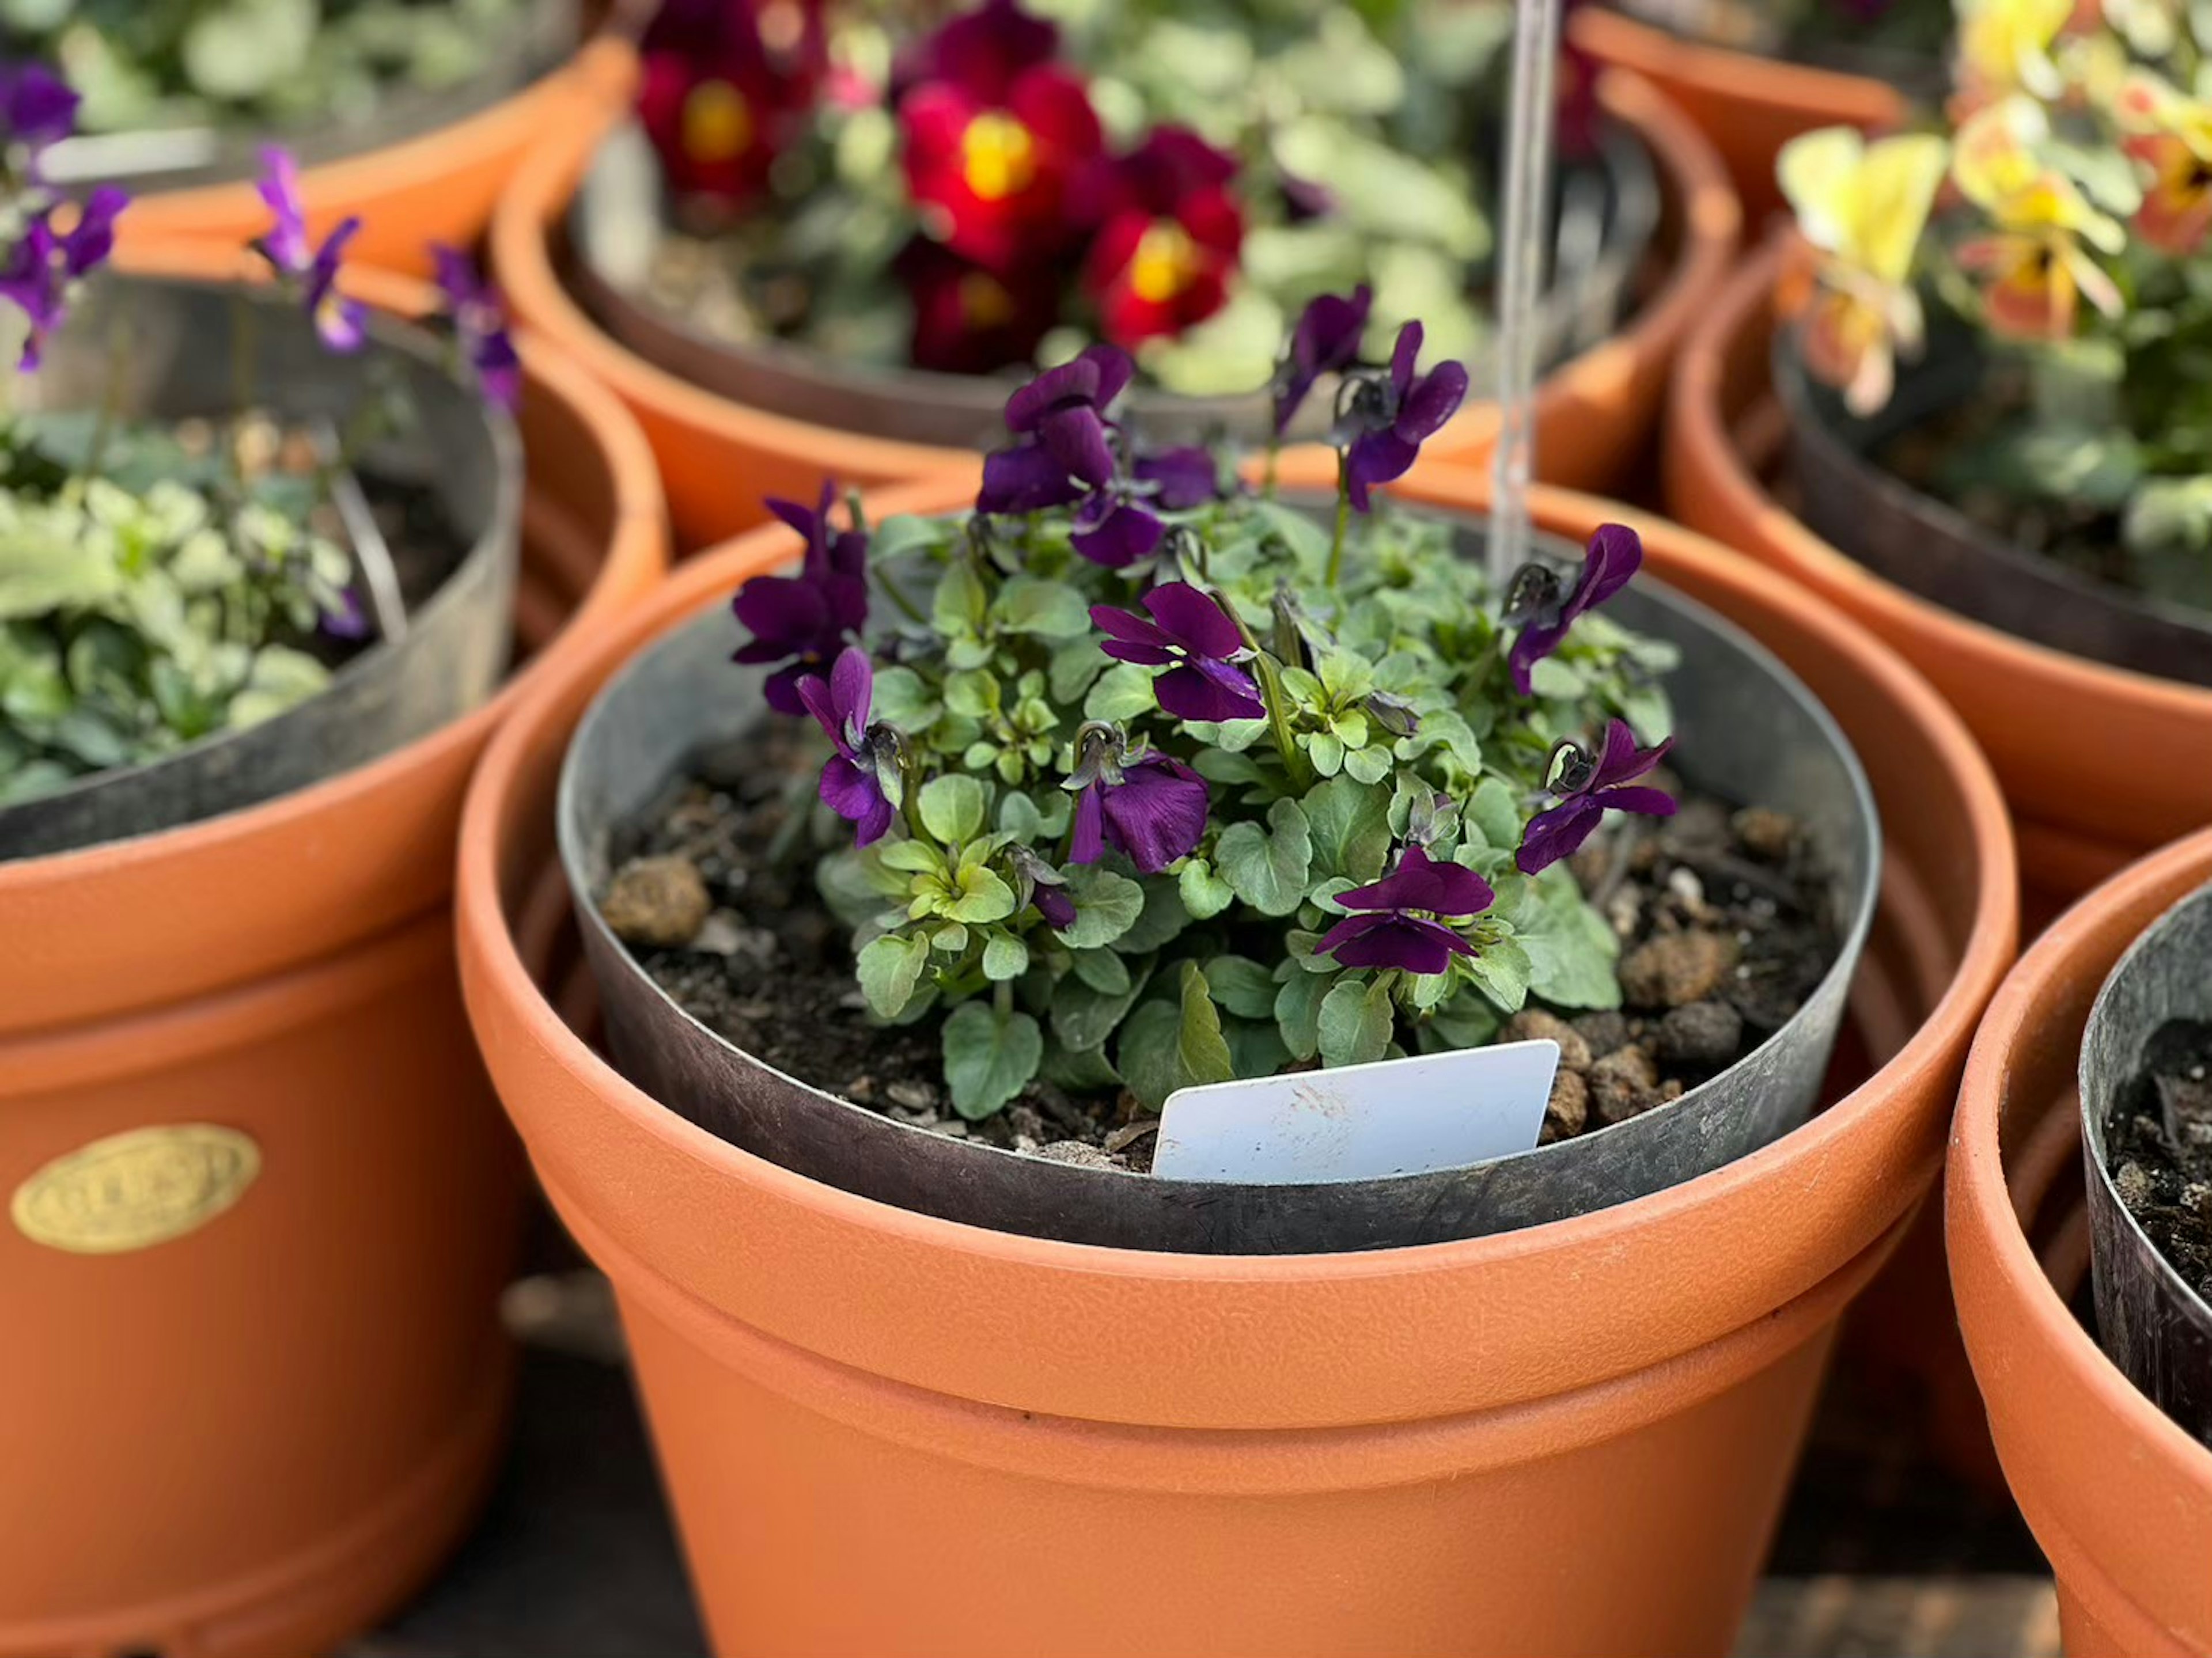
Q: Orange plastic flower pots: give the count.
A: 7